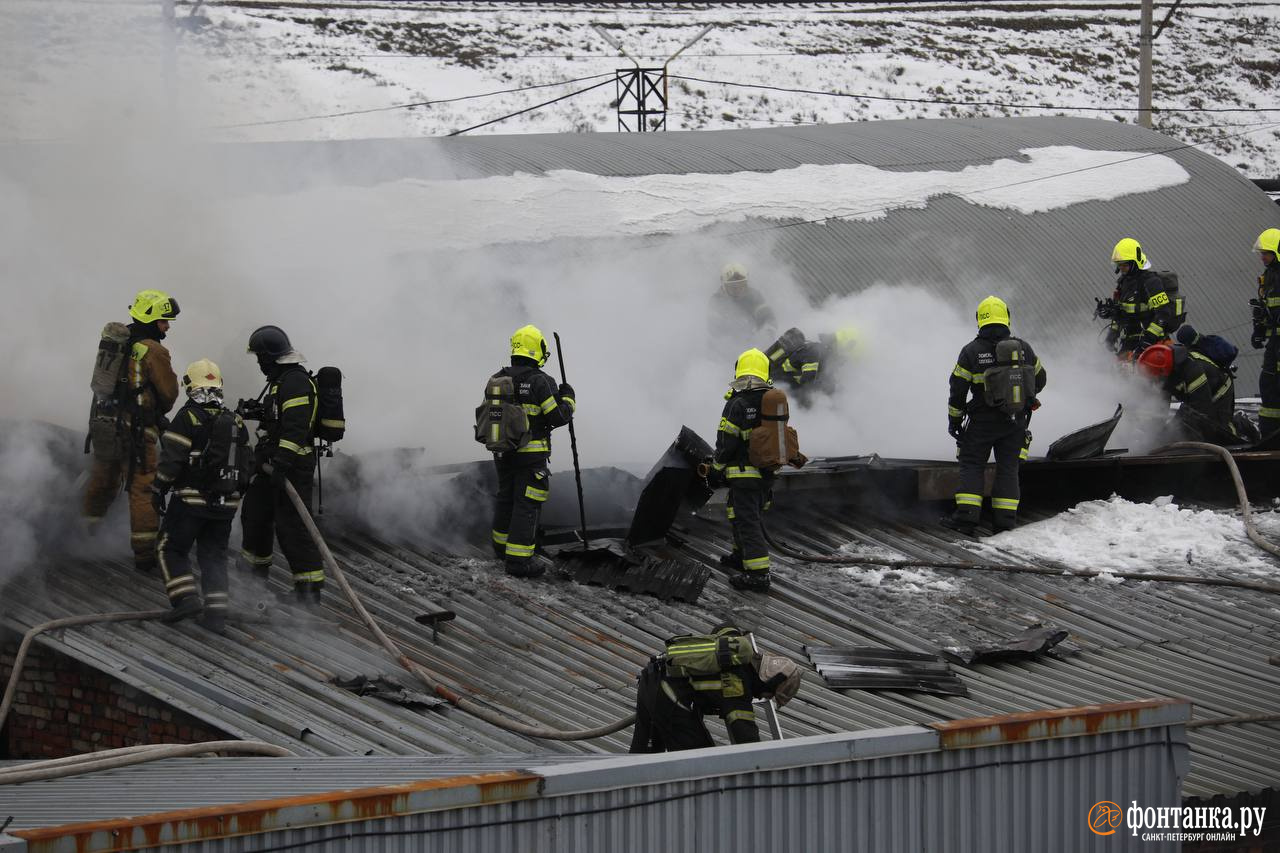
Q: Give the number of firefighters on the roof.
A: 12